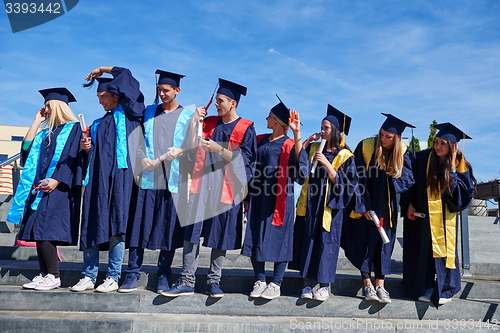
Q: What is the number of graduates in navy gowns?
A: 8